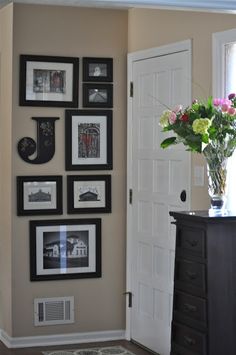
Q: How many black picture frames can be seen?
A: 7